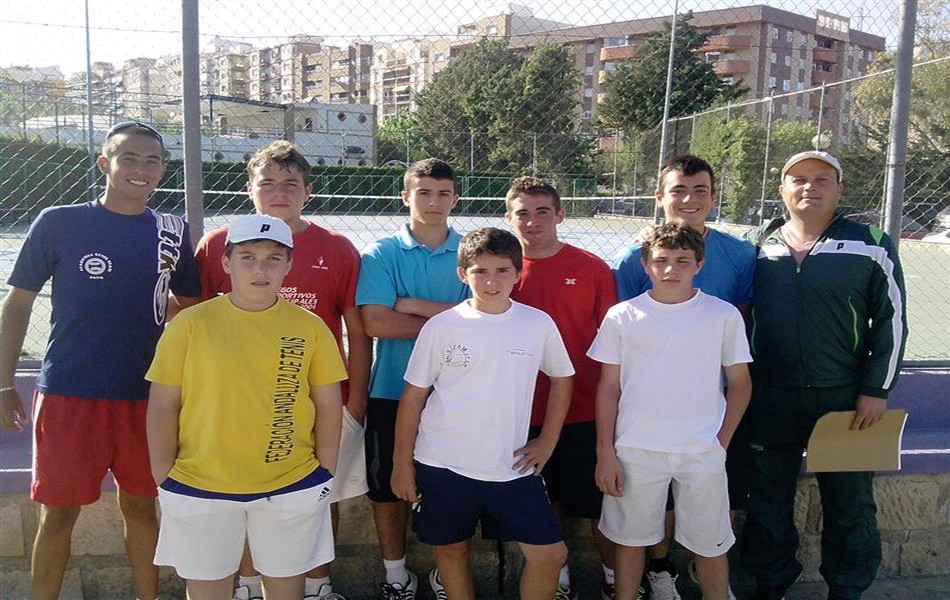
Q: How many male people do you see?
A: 9